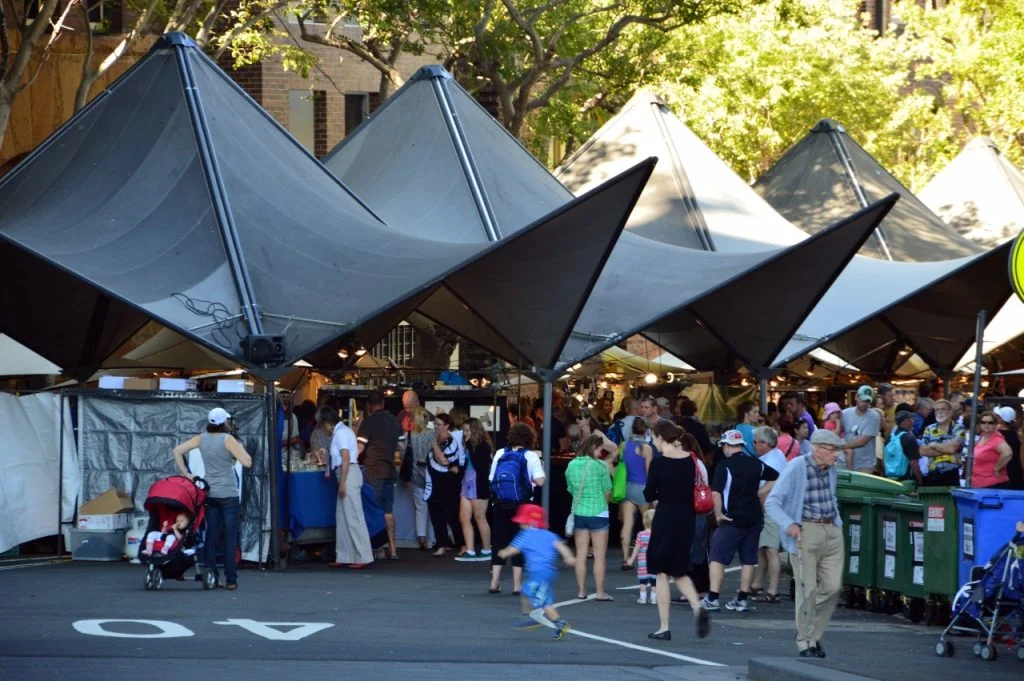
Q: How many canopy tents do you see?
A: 5